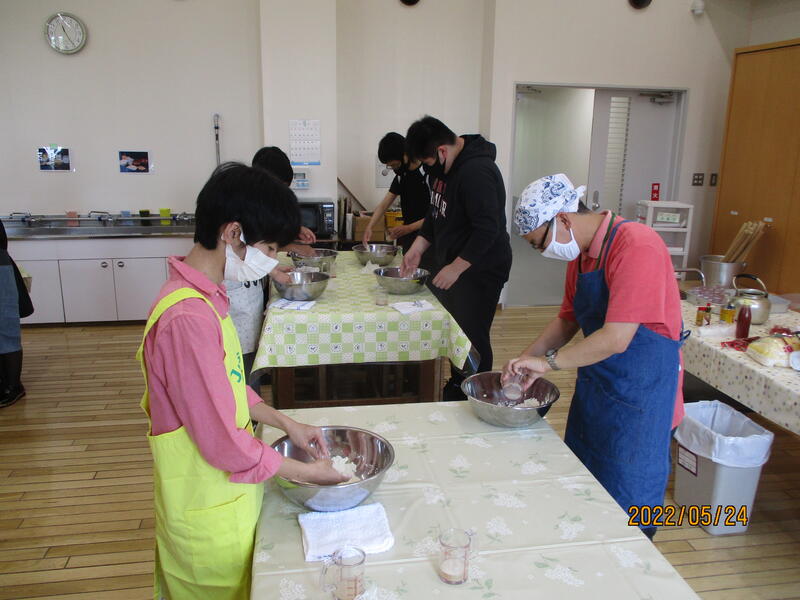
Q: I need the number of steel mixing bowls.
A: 6